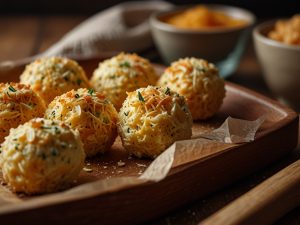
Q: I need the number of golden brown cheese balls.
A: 7